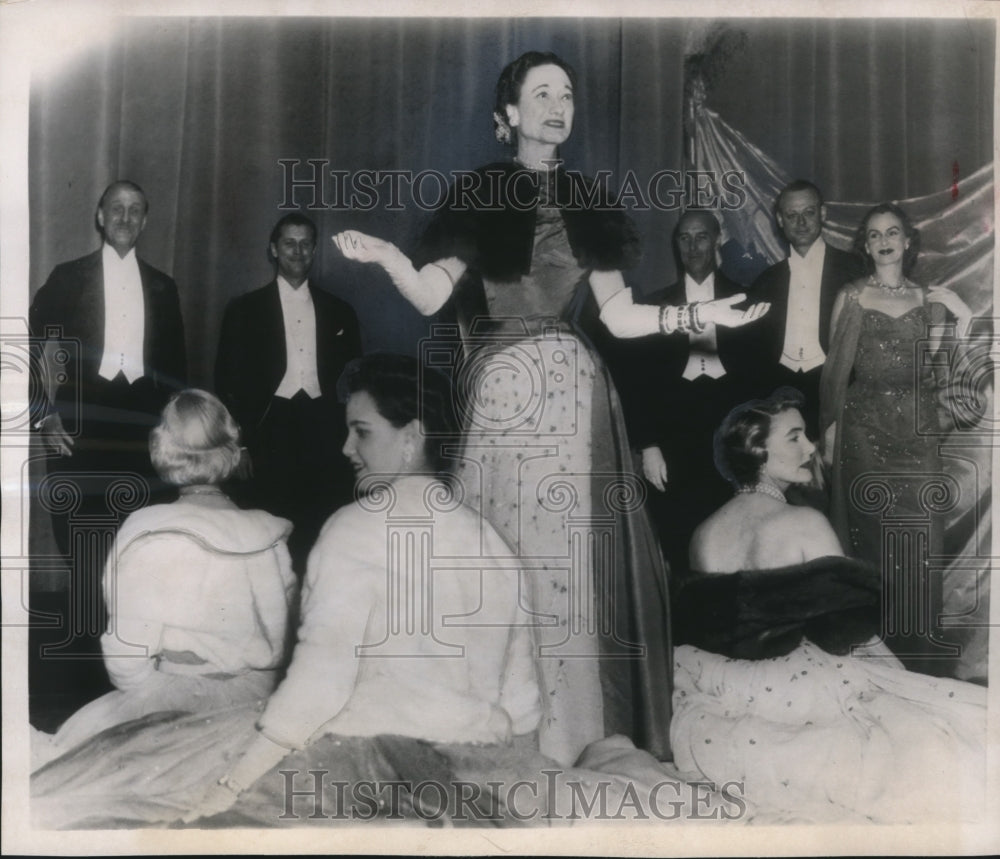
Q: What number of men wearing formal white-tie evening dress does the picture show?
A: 4